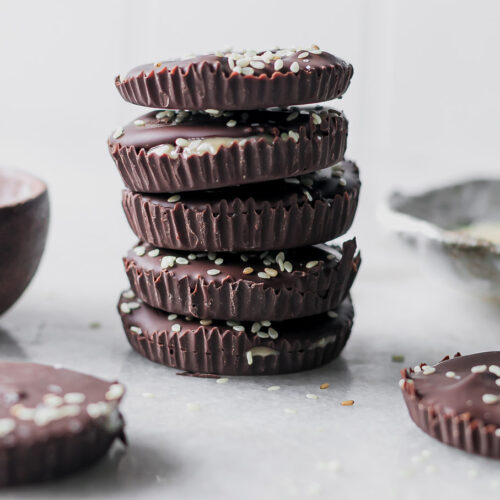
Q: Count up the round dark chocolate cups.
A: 7